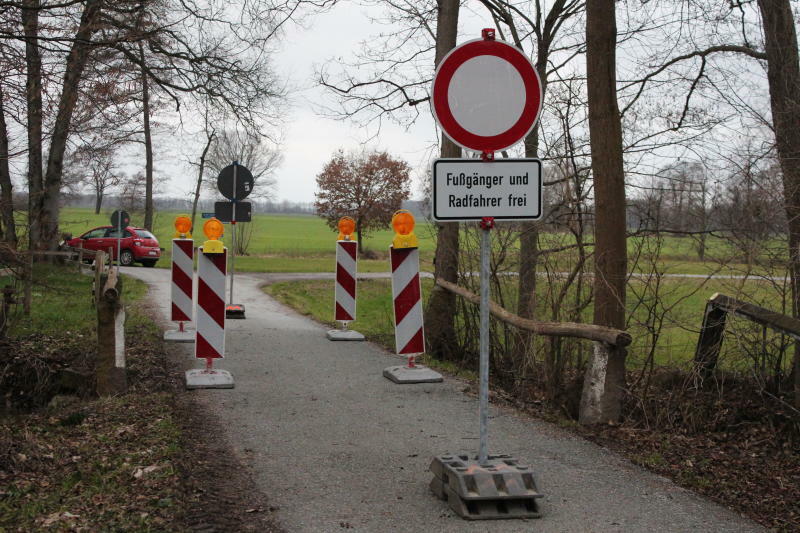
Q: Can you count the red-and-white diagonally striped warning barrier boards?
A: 4